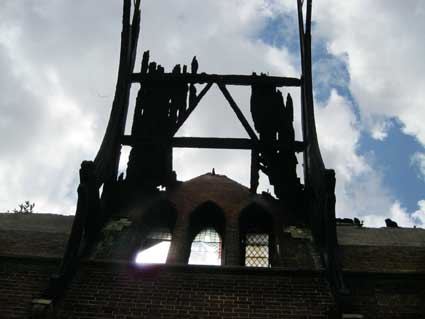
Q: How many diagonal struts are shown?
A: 2